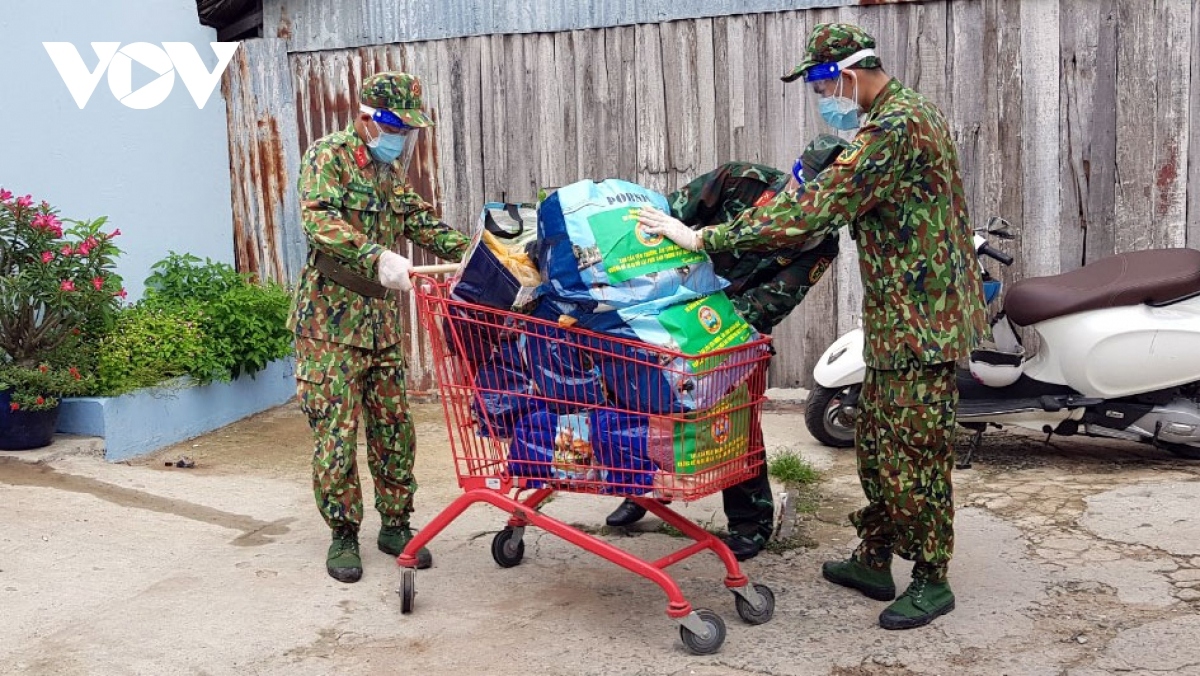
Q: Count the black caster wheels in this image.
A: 4